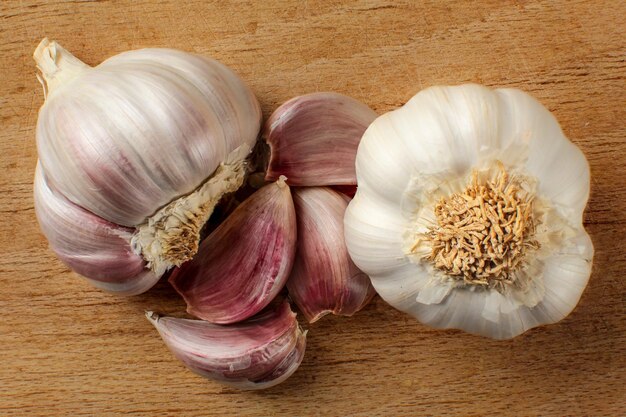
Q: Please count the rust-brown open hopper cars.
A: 0